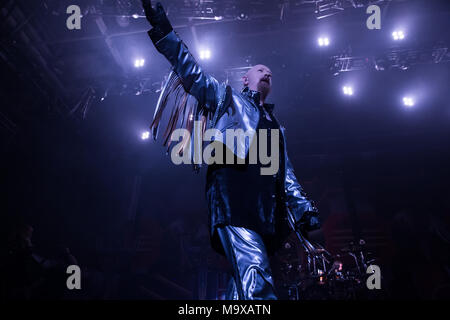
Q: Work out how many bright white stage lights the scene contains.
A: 7